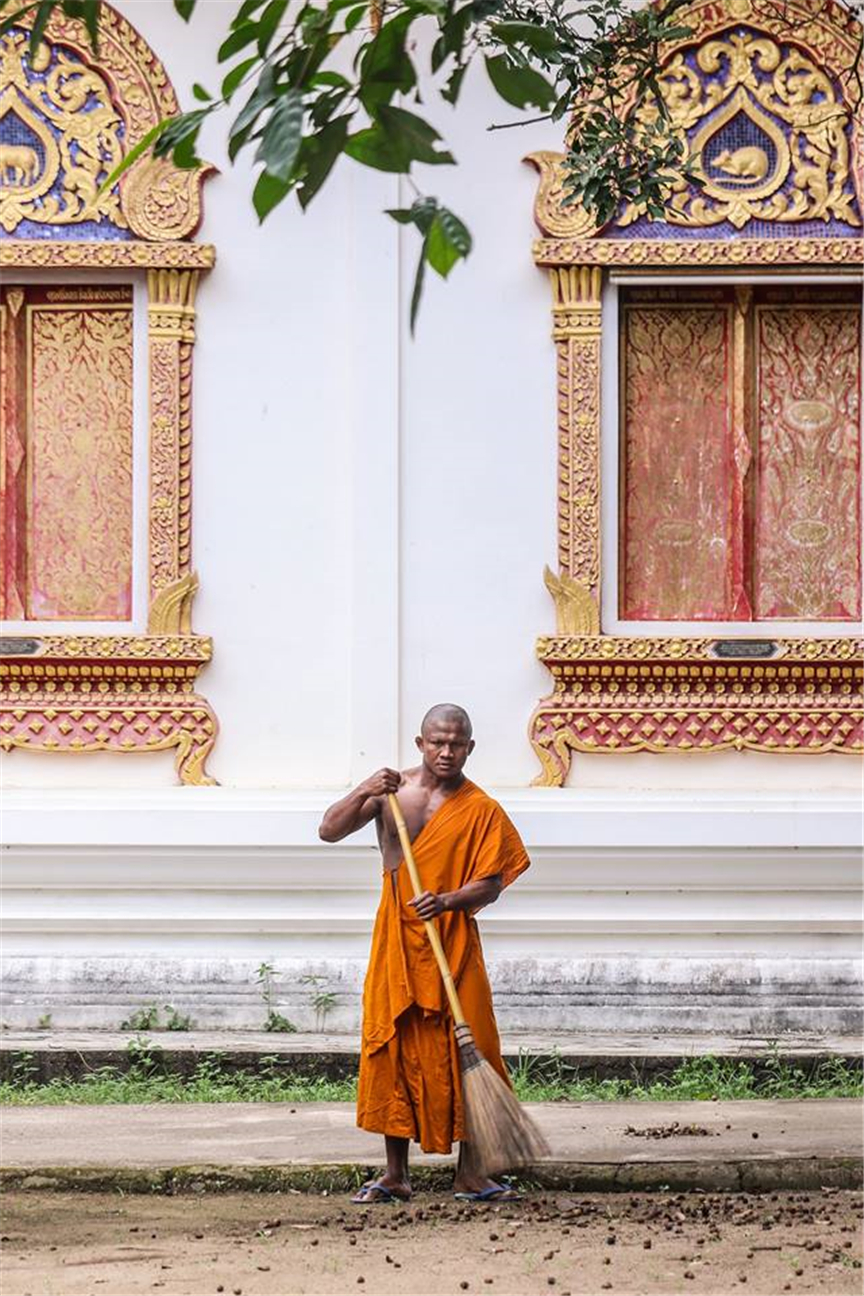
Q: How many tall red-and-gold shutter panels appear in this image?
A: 3